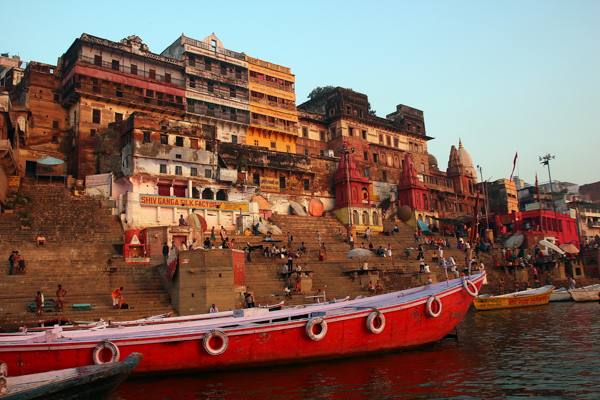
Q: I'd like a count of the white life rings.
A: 6